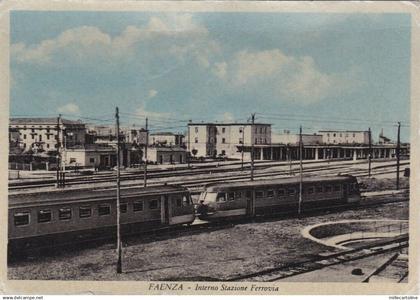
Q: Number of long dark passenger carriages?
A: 2